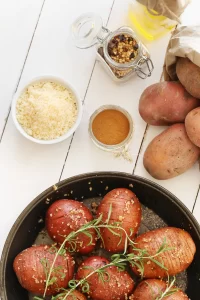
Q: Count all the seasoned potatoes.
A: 7